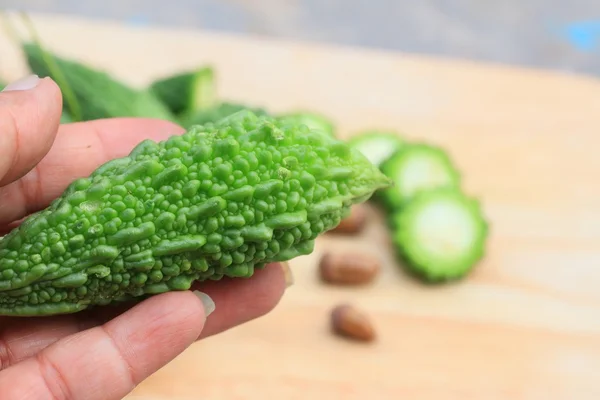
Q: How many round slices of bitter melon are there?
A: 4